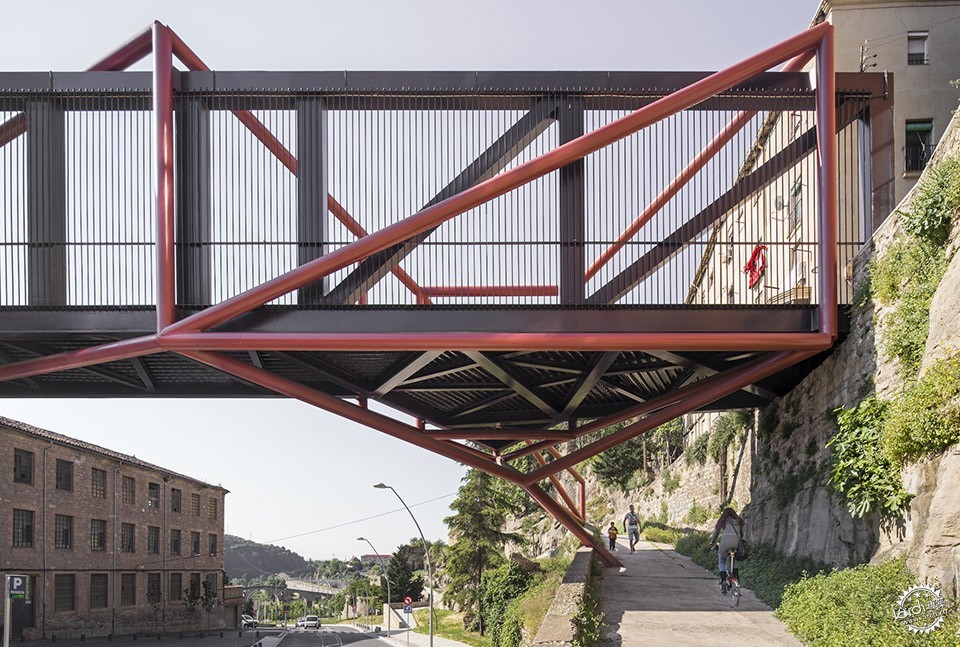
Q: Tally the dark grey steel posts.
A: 4